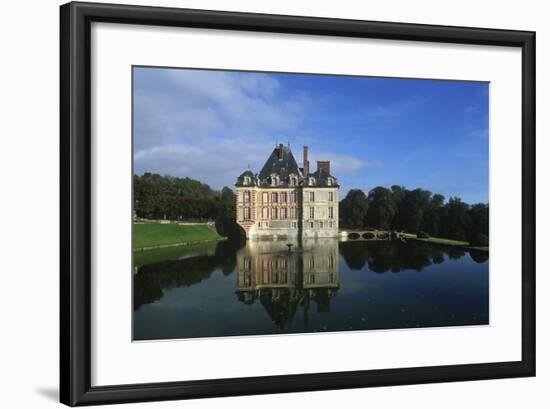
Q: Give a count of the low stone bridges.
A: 1